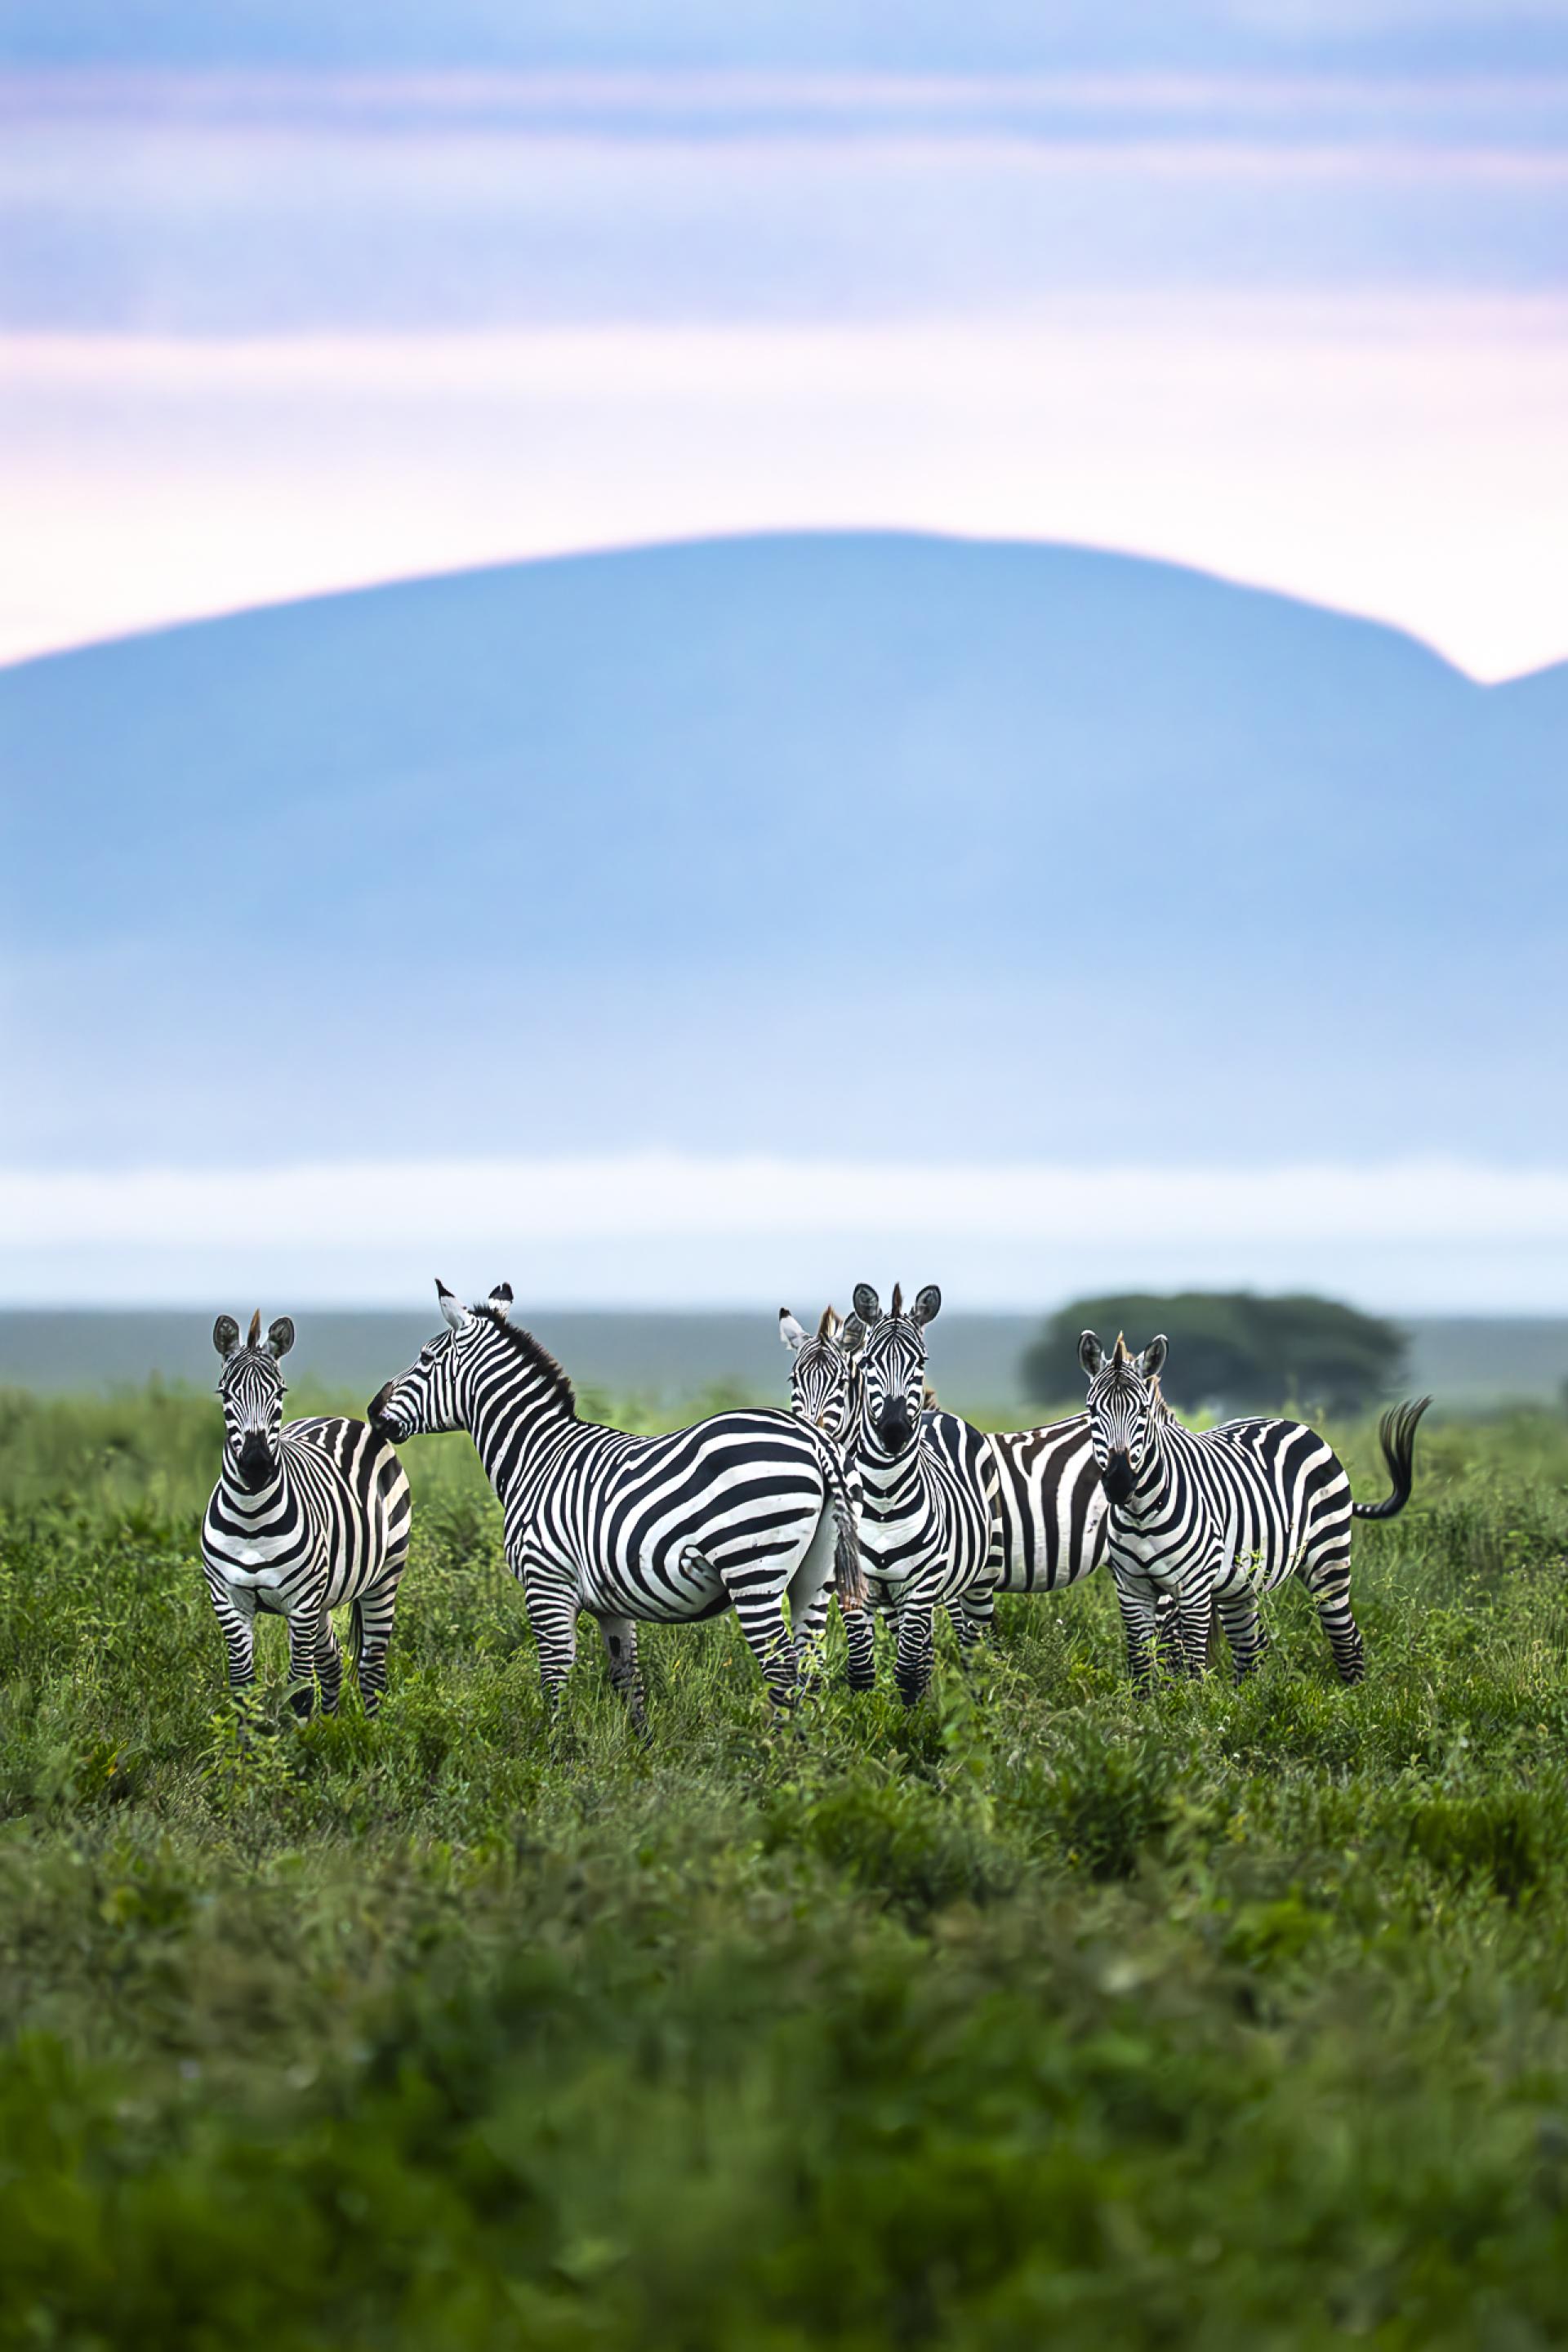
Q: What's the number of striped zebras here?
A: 5